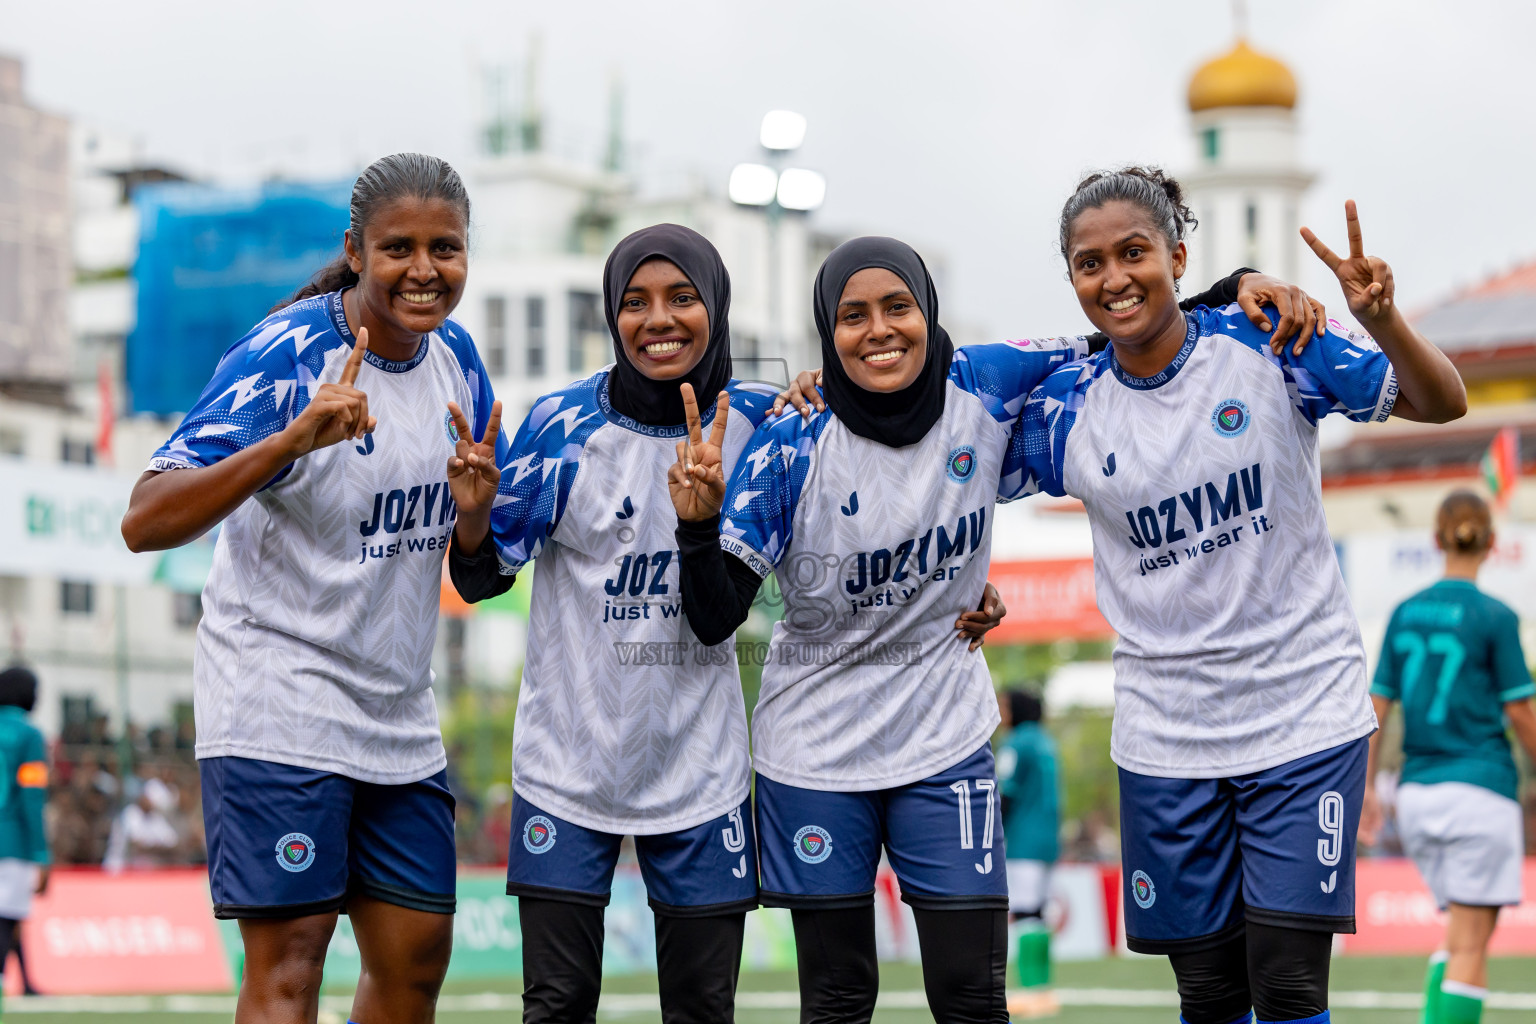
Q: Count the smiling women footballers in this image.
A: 4